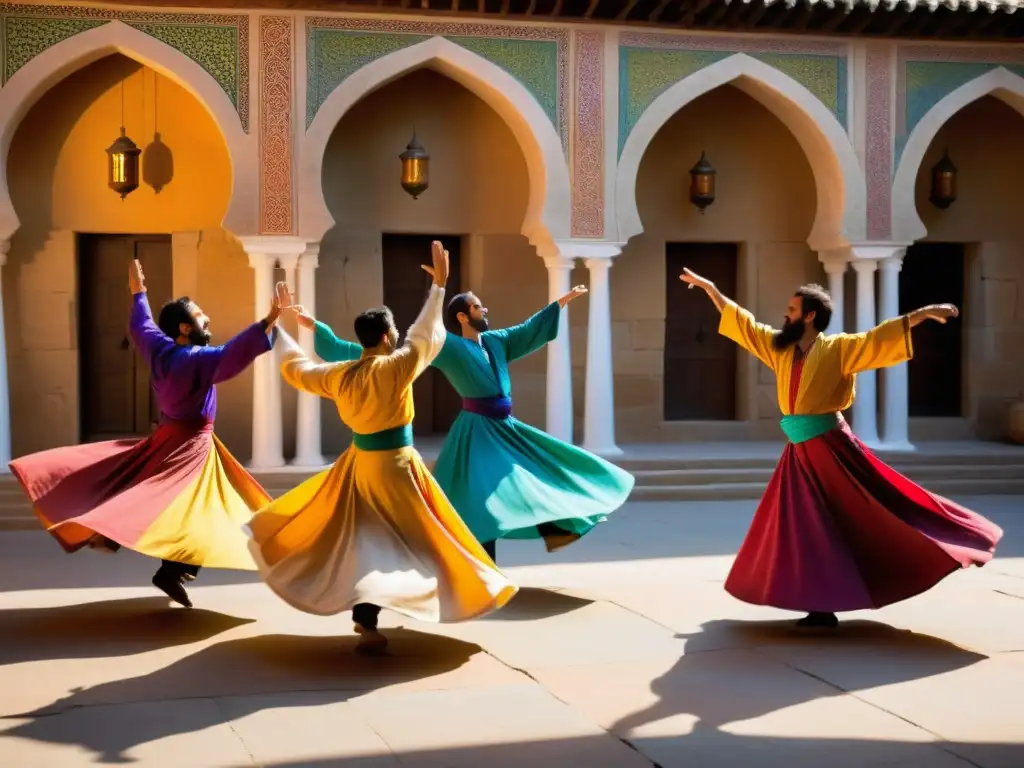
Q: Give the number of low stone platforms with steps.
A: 1